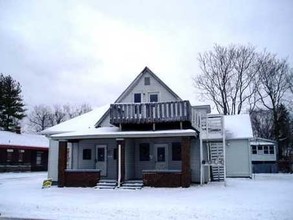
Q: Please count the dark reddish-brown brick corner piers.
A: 2